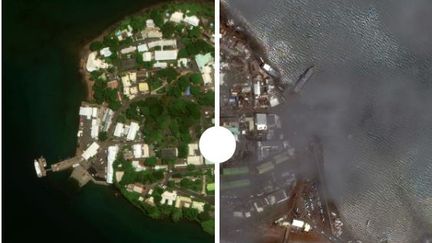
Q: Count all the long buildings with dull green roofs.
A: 2